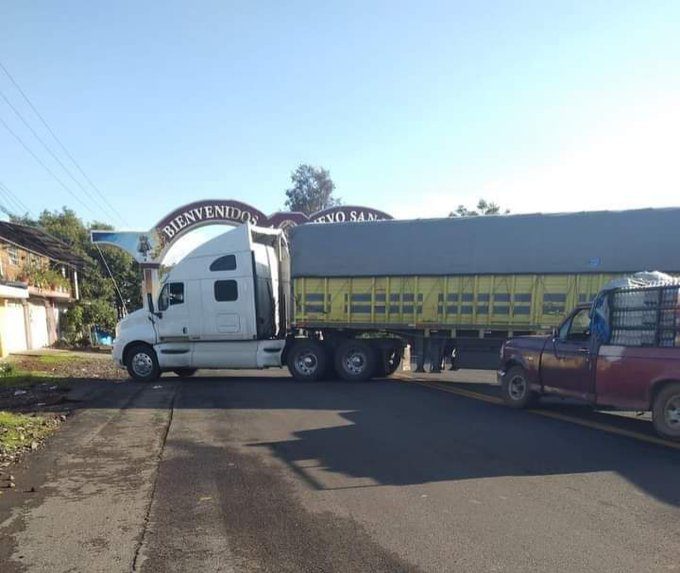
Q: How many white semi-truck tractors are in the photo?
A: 1